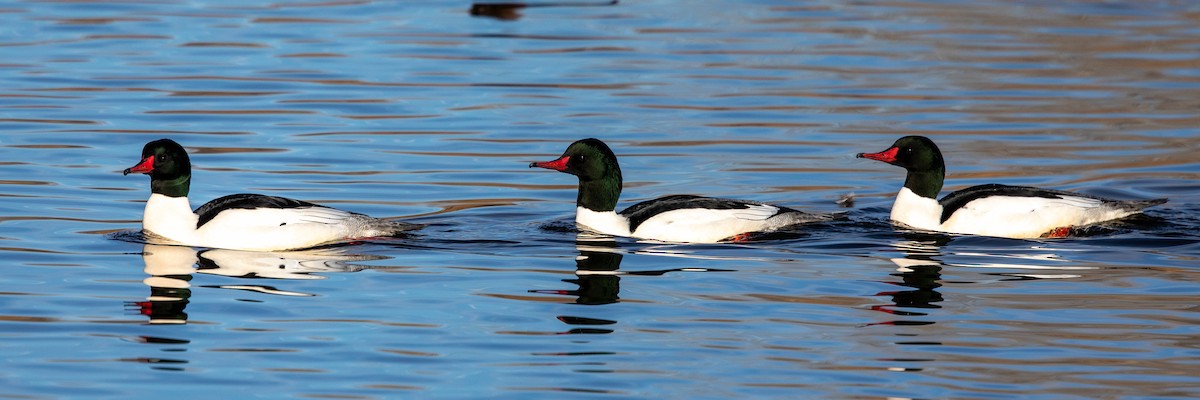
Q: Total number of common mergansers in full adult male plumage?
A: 3